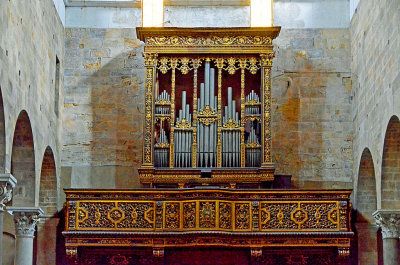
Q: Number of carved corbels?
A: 4